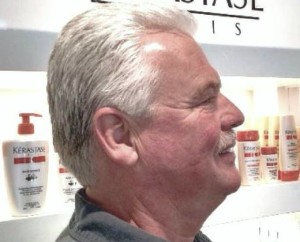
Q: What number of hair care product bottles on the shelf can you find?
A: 7